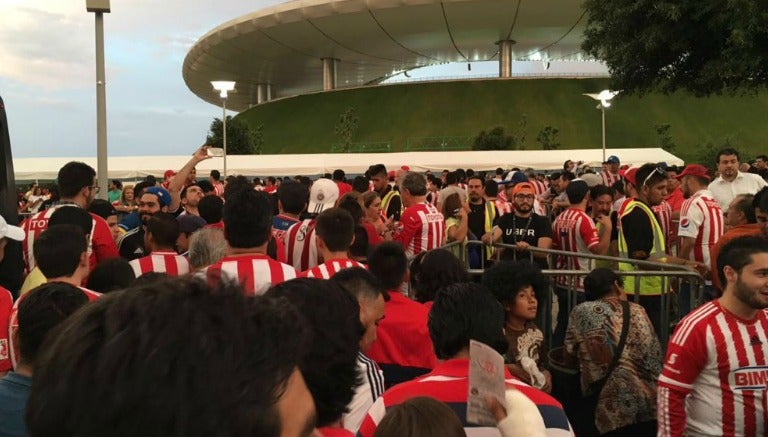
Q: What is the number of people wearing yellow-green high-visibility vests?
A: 4